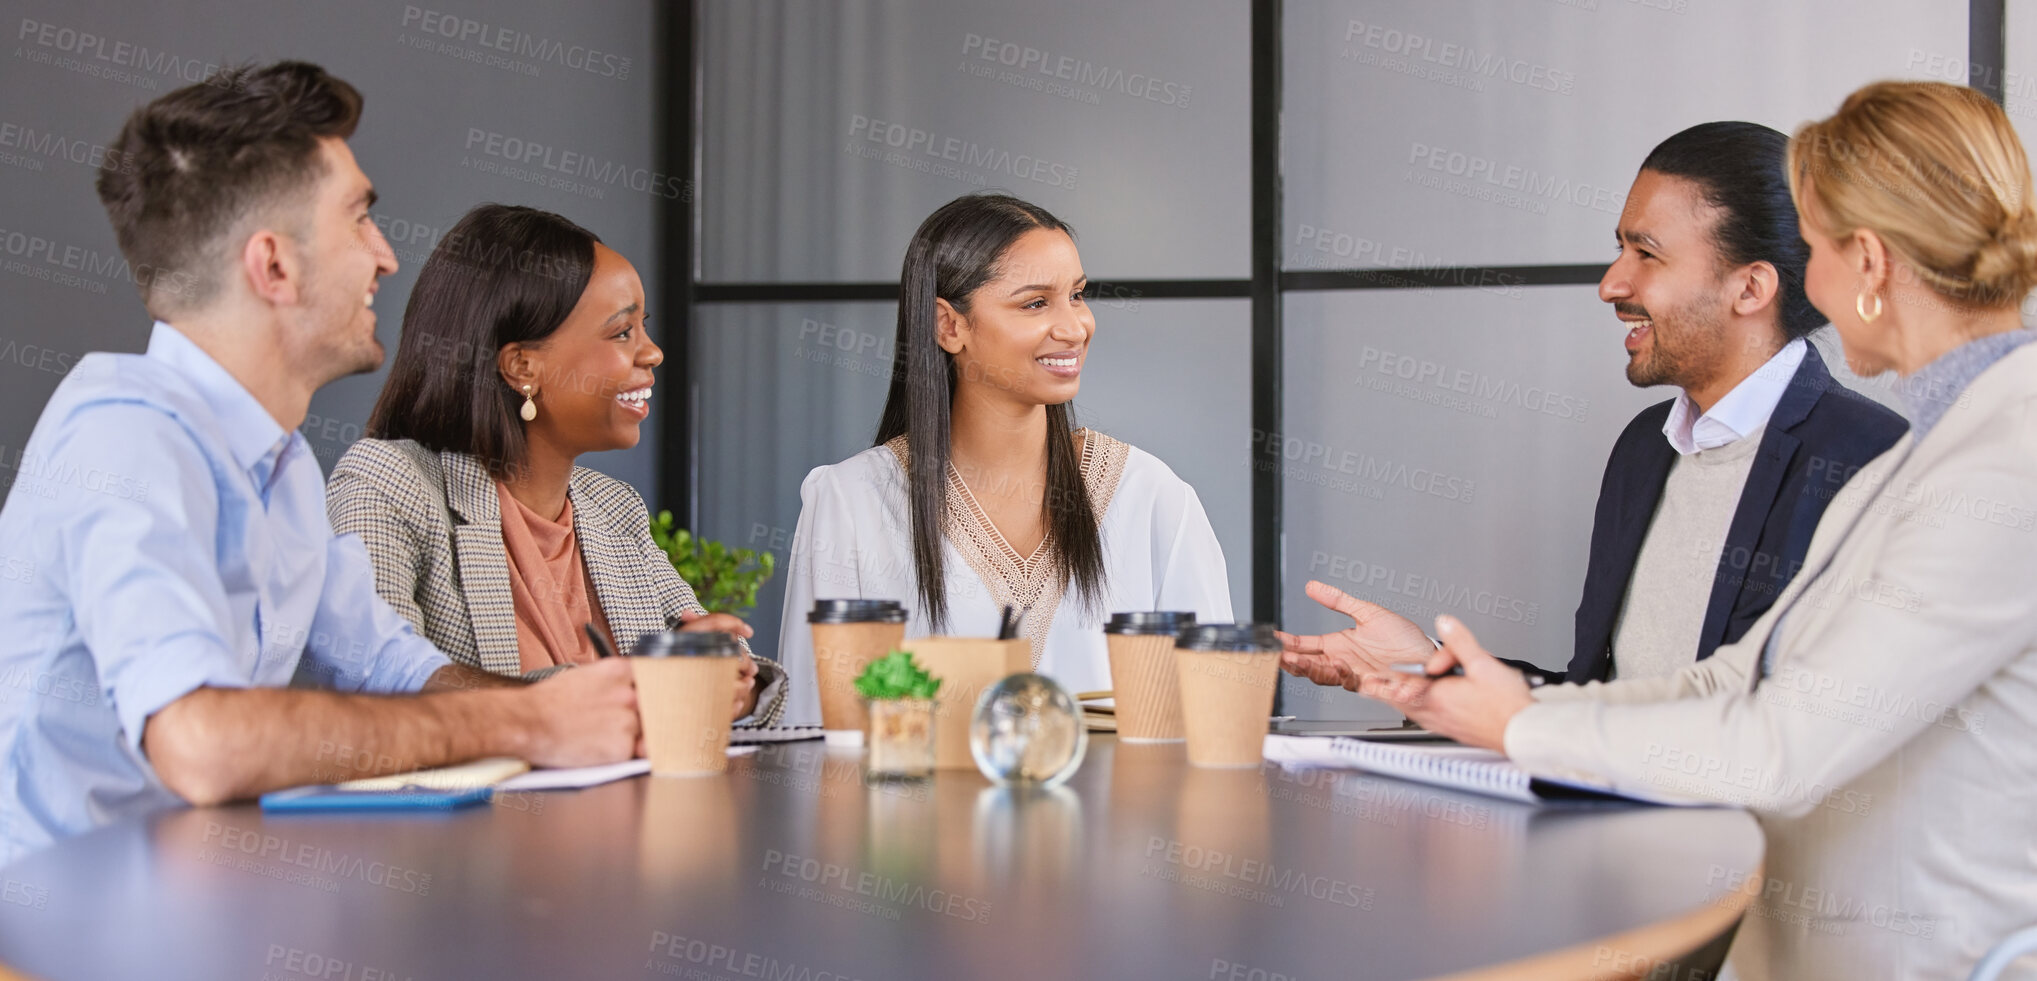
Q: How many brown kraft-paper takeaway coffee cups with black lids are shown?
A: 4